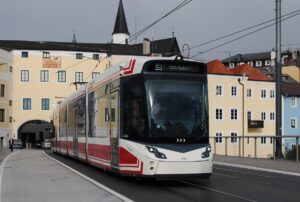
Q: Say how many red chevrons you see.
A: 0